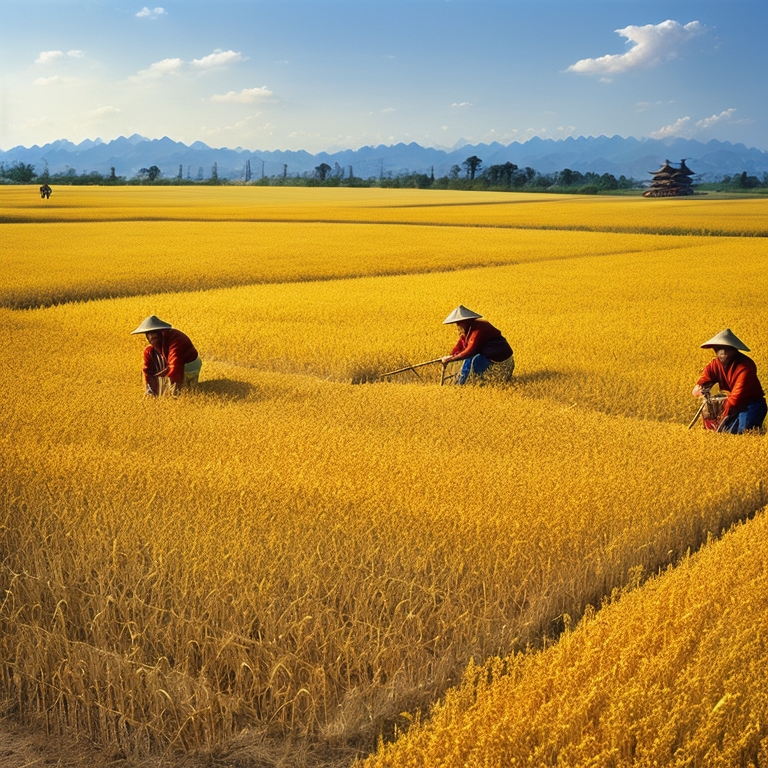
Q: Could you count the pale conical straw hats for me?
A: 3